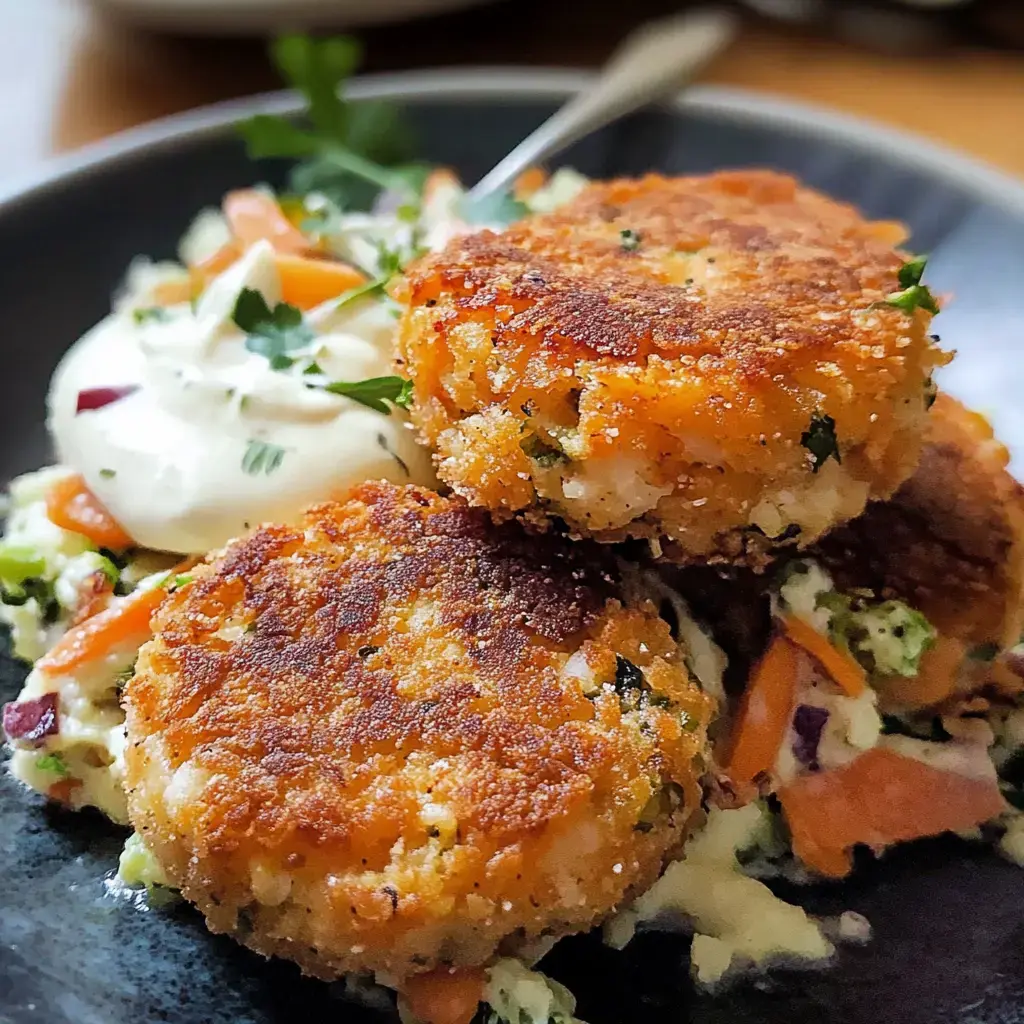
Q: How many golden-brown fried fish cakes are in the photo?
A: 3